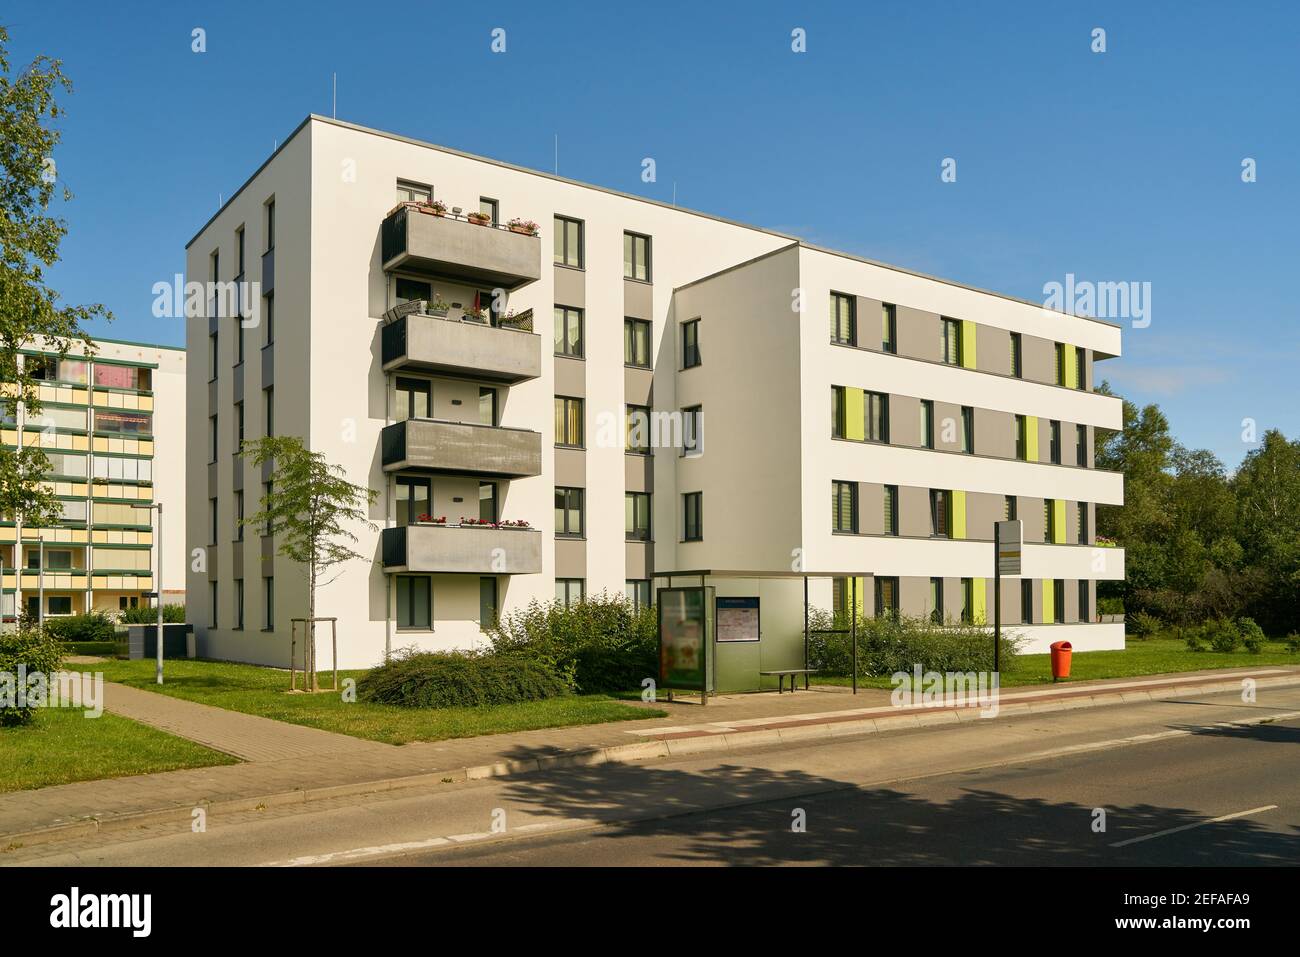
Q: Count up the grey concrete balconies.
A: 4